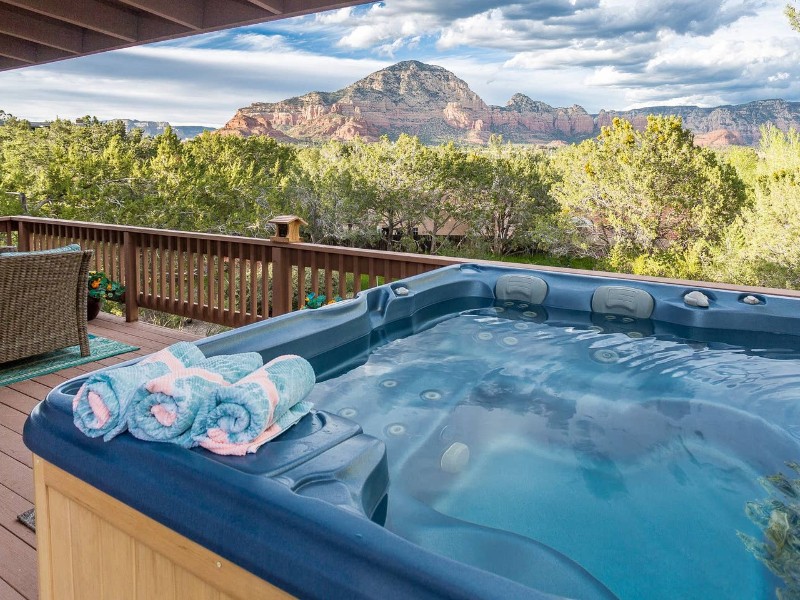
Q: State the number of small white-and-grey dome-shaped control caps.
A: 3